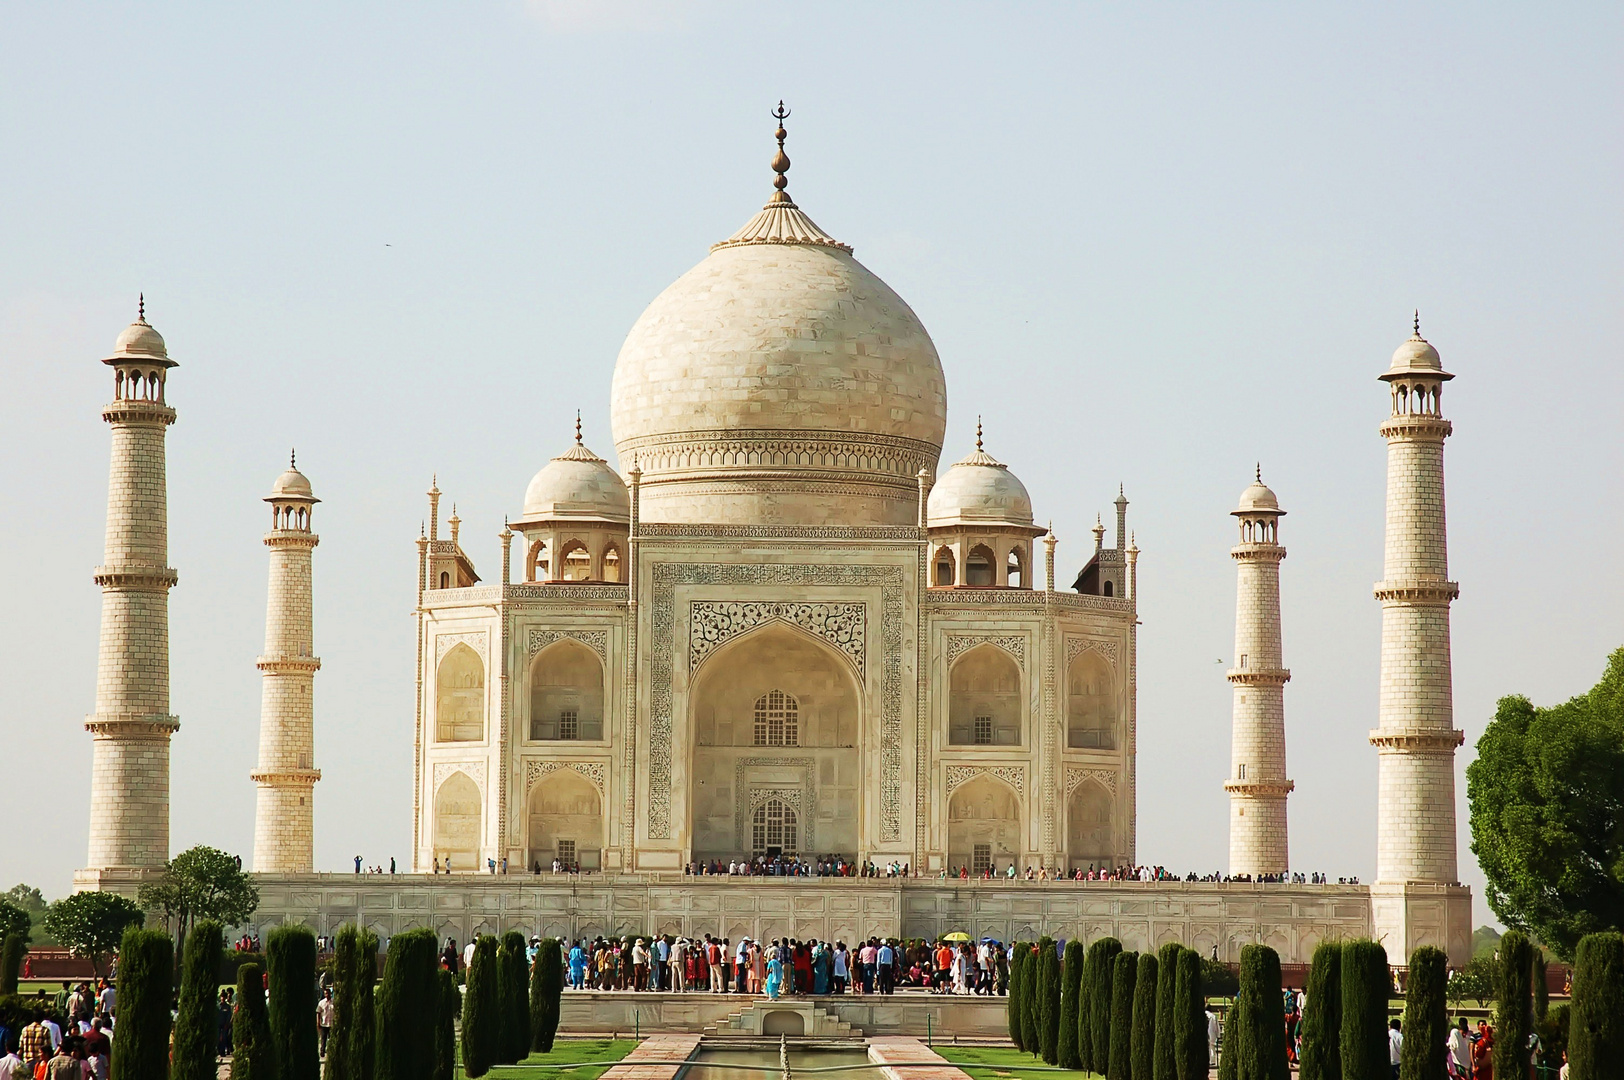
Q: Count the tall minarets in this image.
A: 4